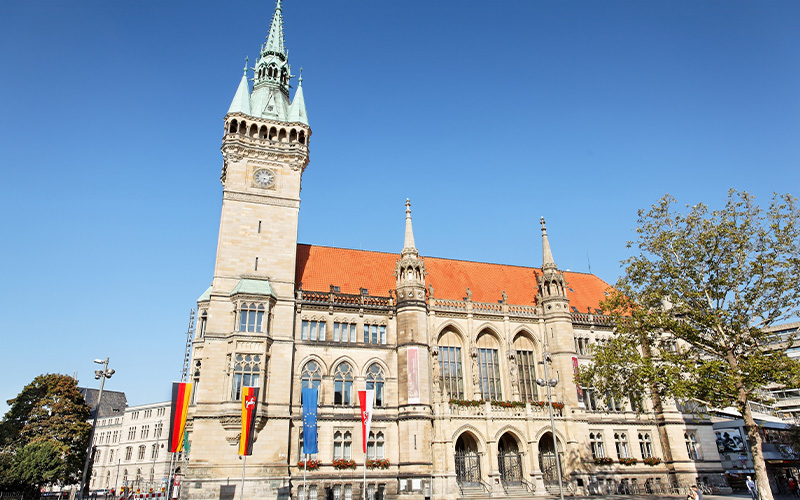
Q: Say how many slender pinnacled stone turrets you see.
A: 2